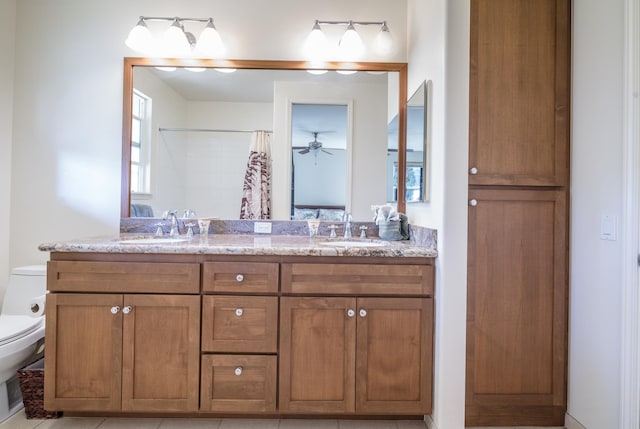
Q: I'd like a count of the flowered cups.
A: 2